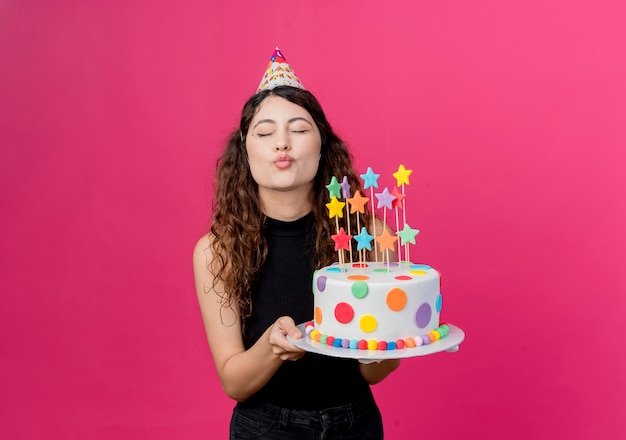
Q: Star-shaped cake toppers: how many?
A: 12